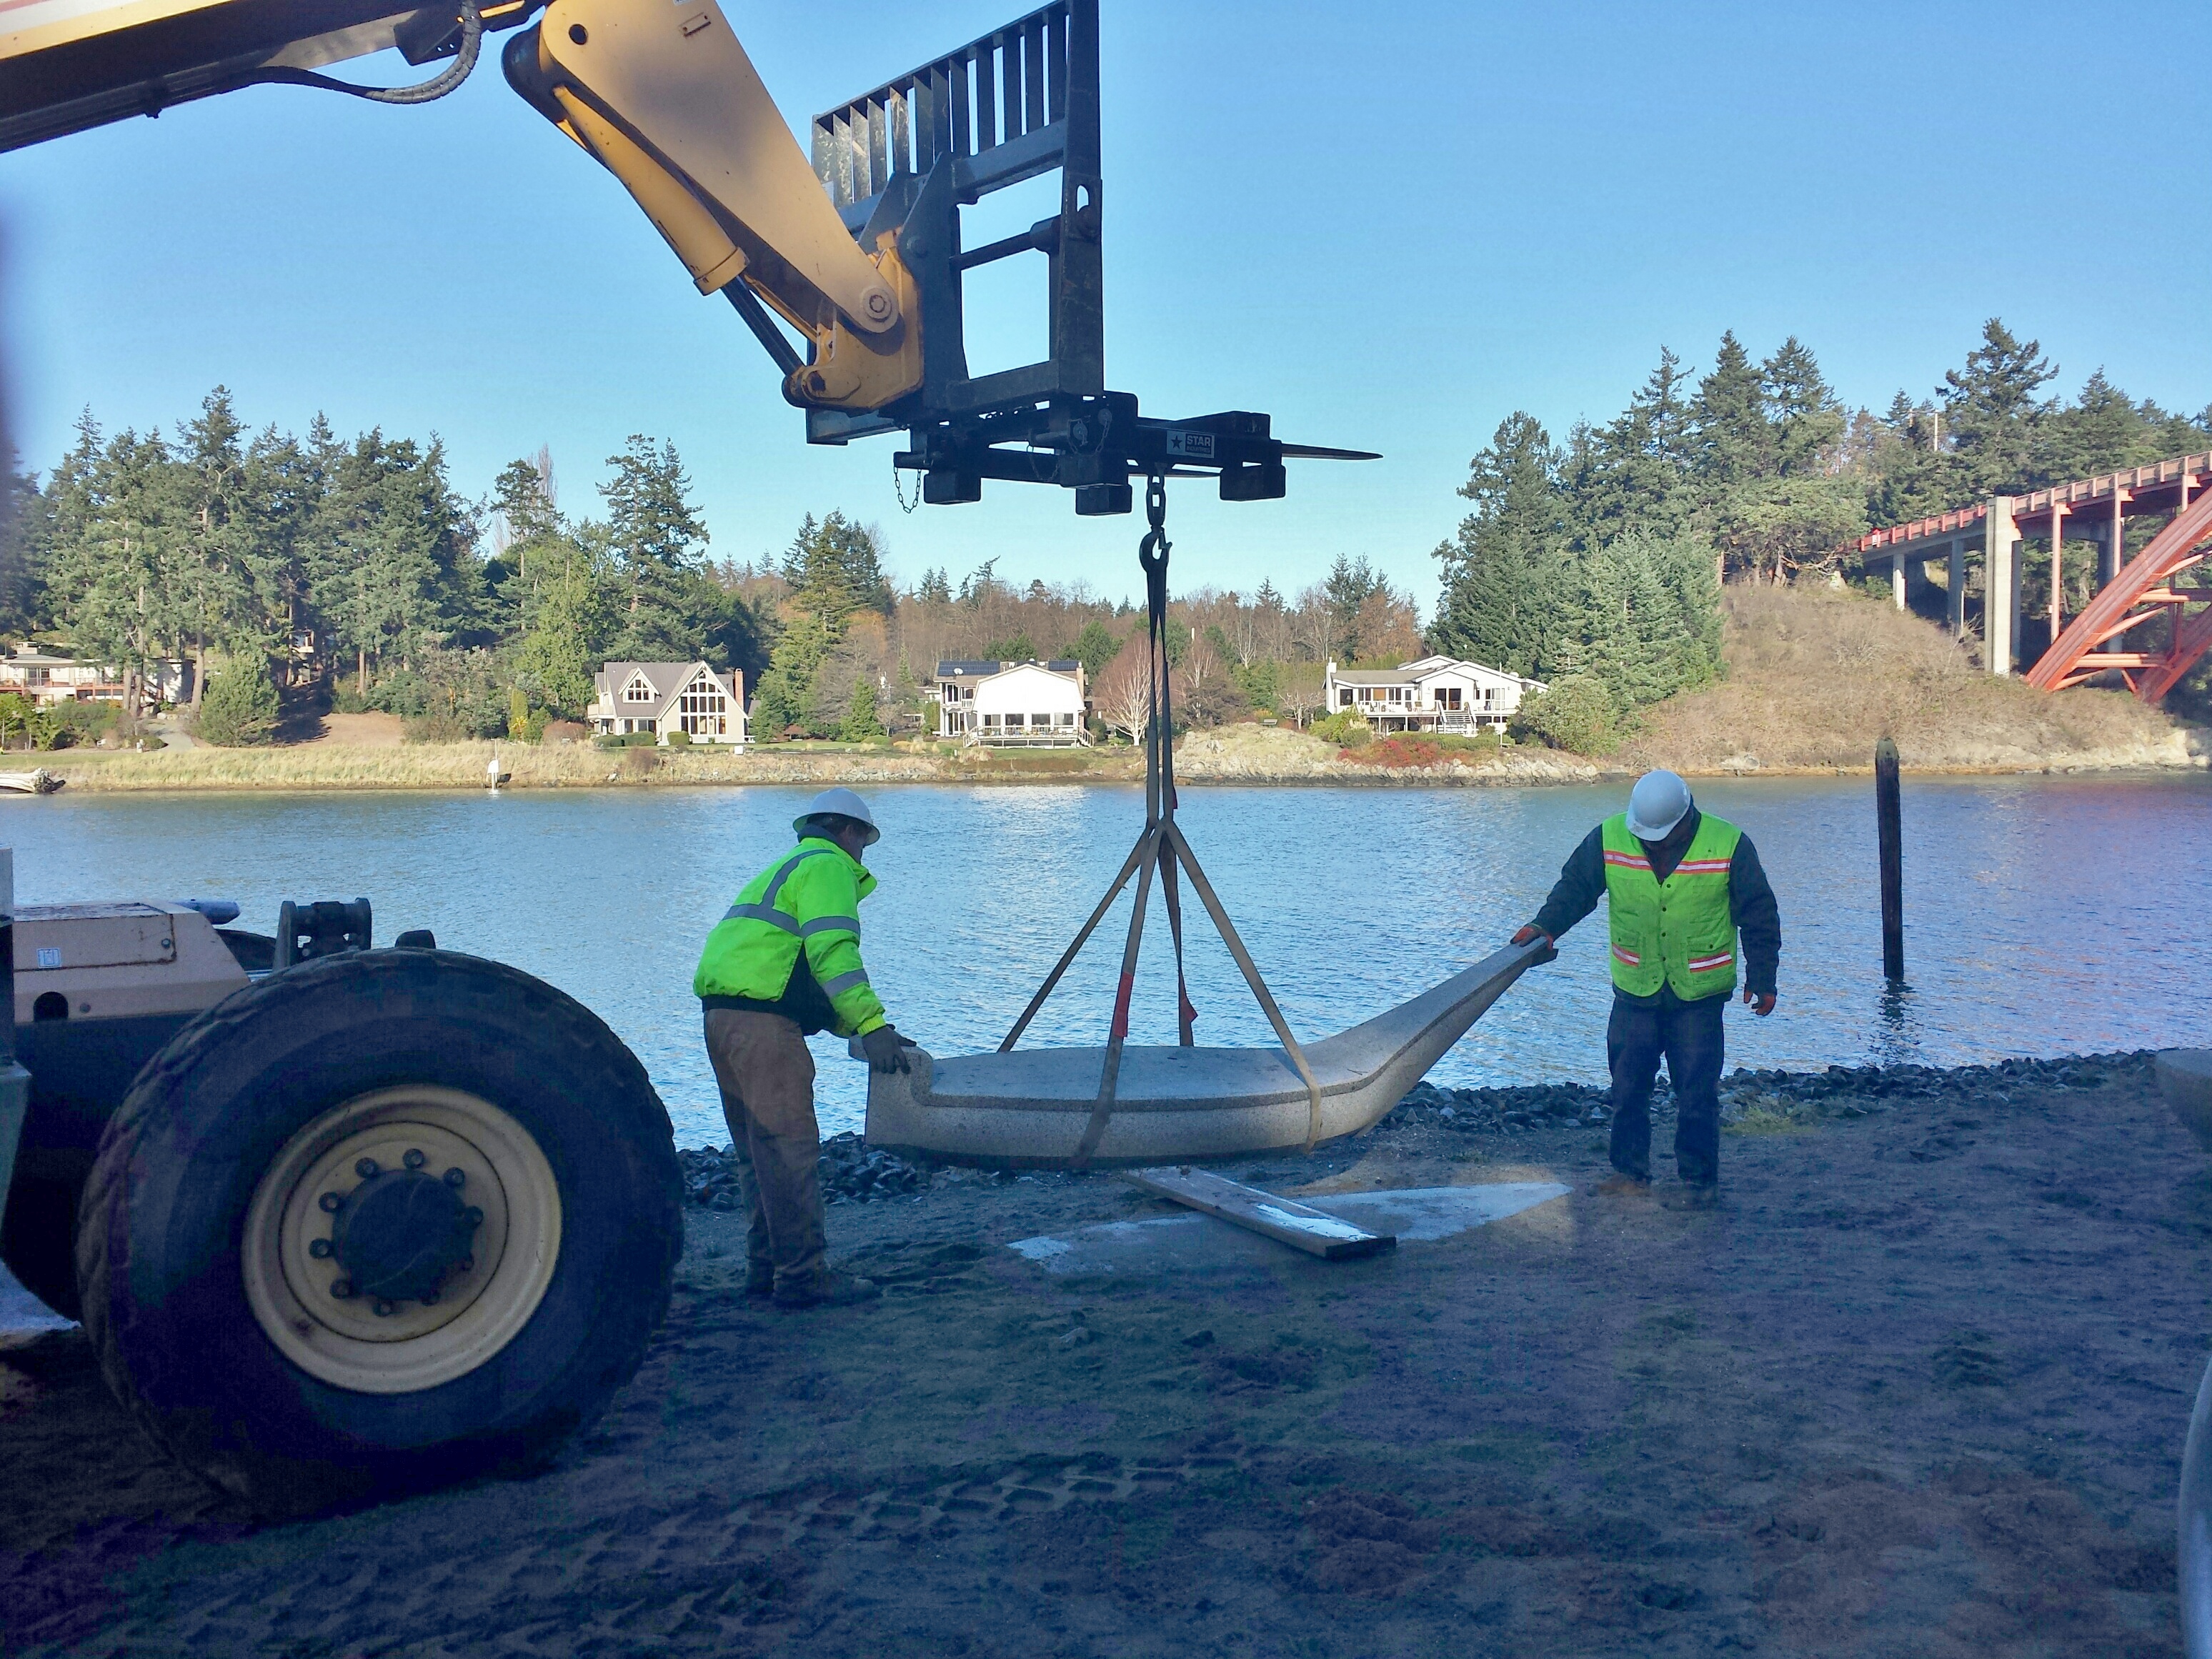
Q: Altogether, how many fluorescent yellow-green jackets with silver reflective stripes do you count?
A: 1